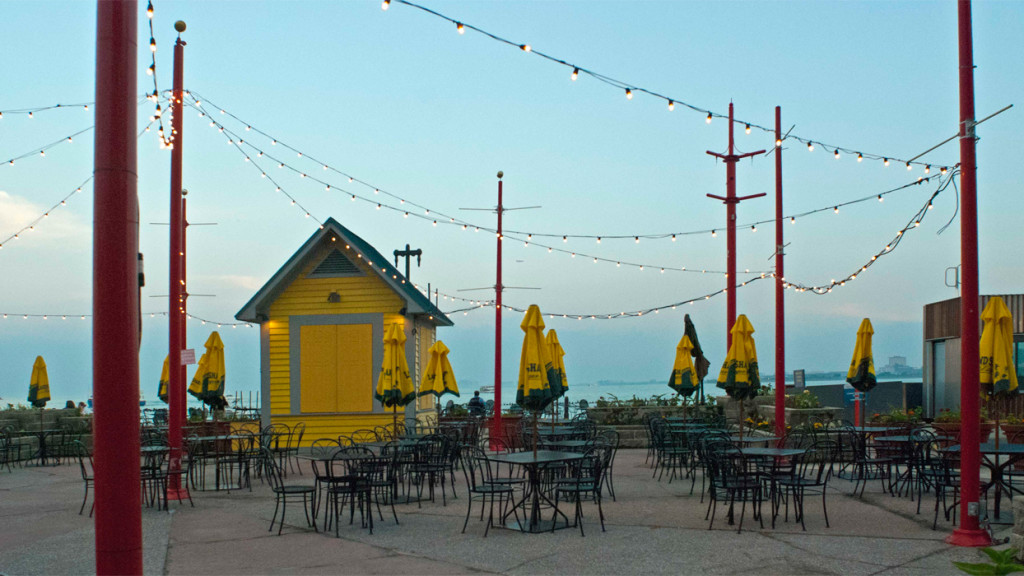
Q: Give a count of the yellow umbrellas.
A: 11